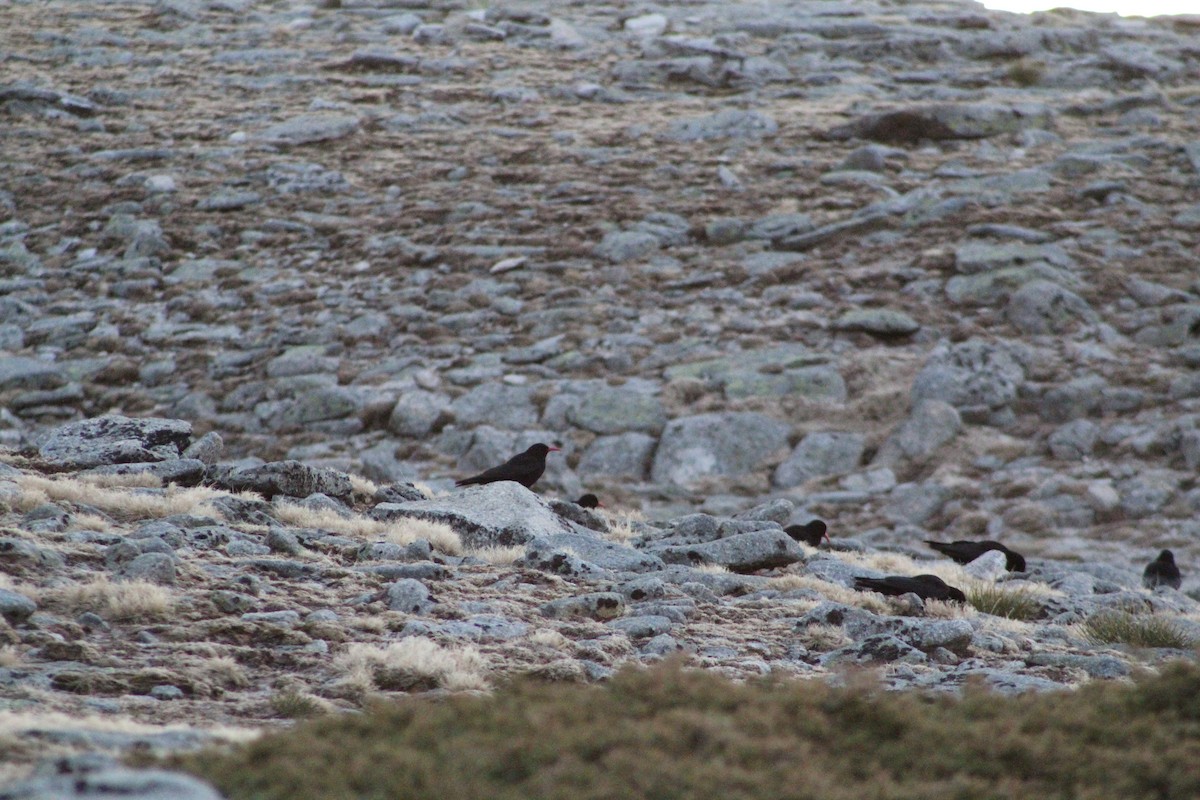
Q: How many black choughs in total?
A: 6